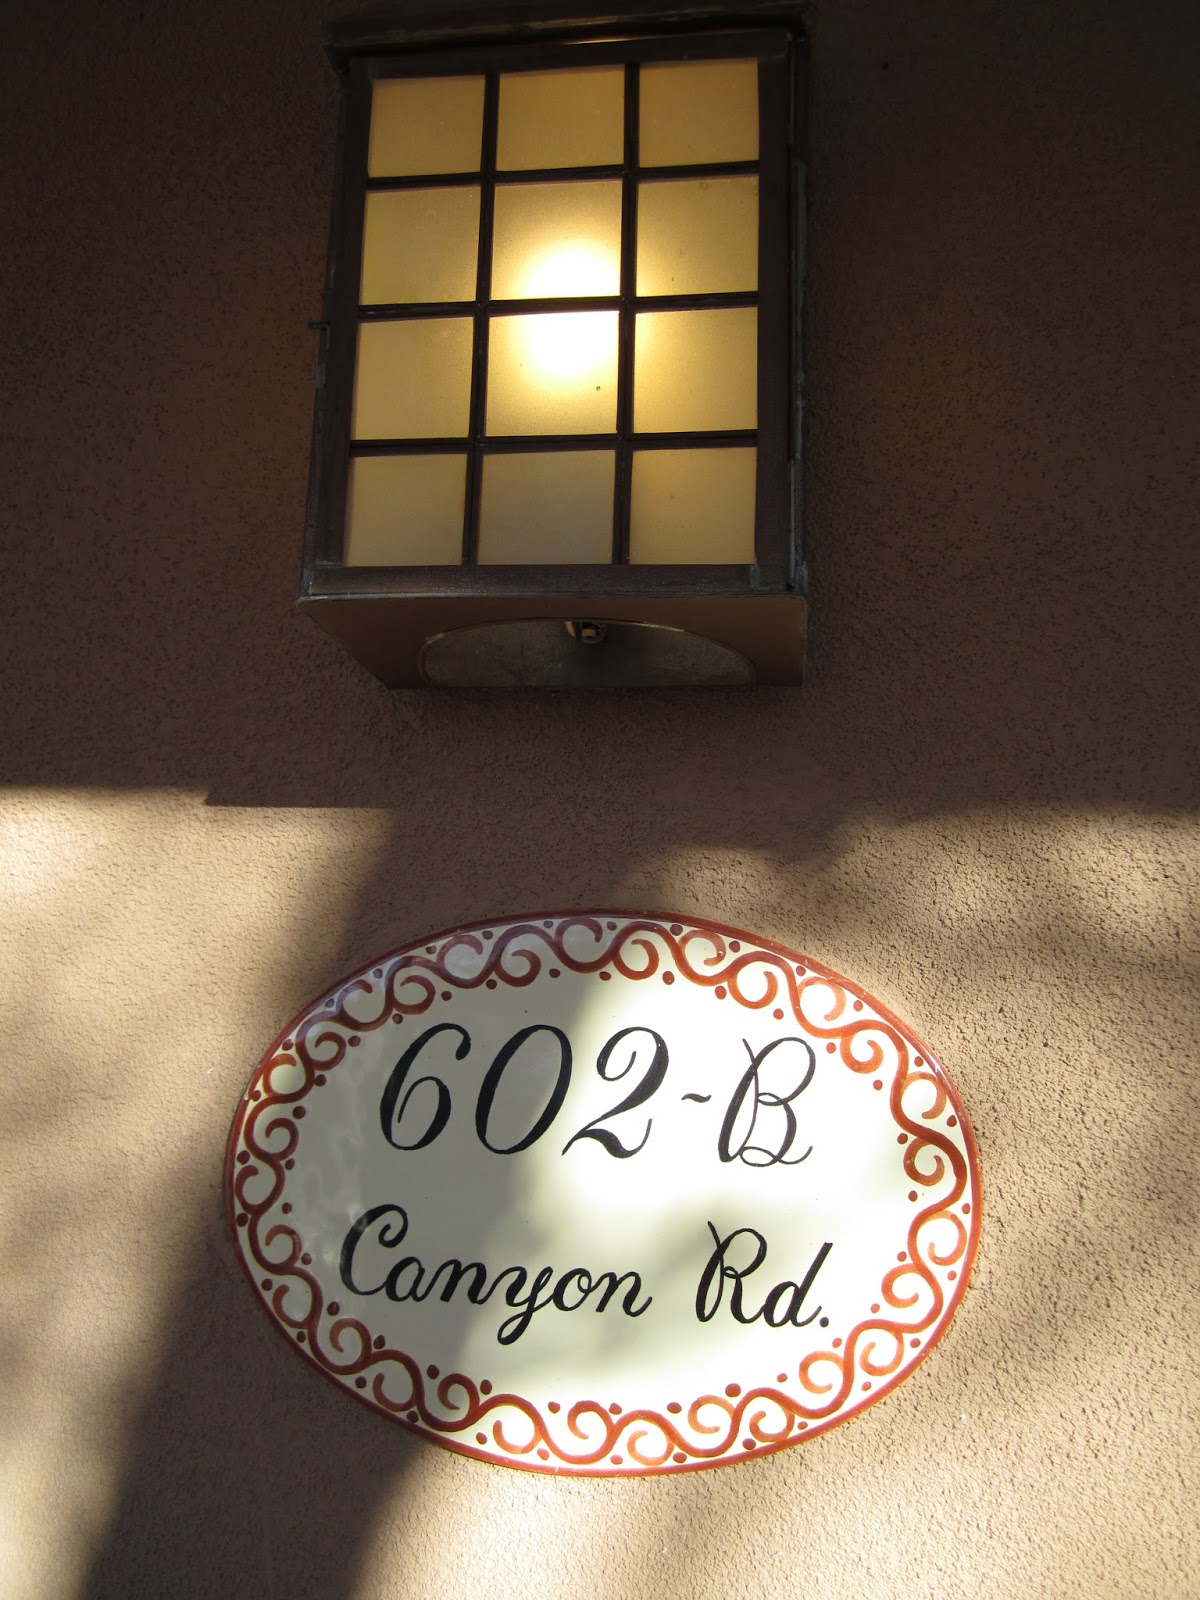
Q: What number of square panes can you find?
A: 12